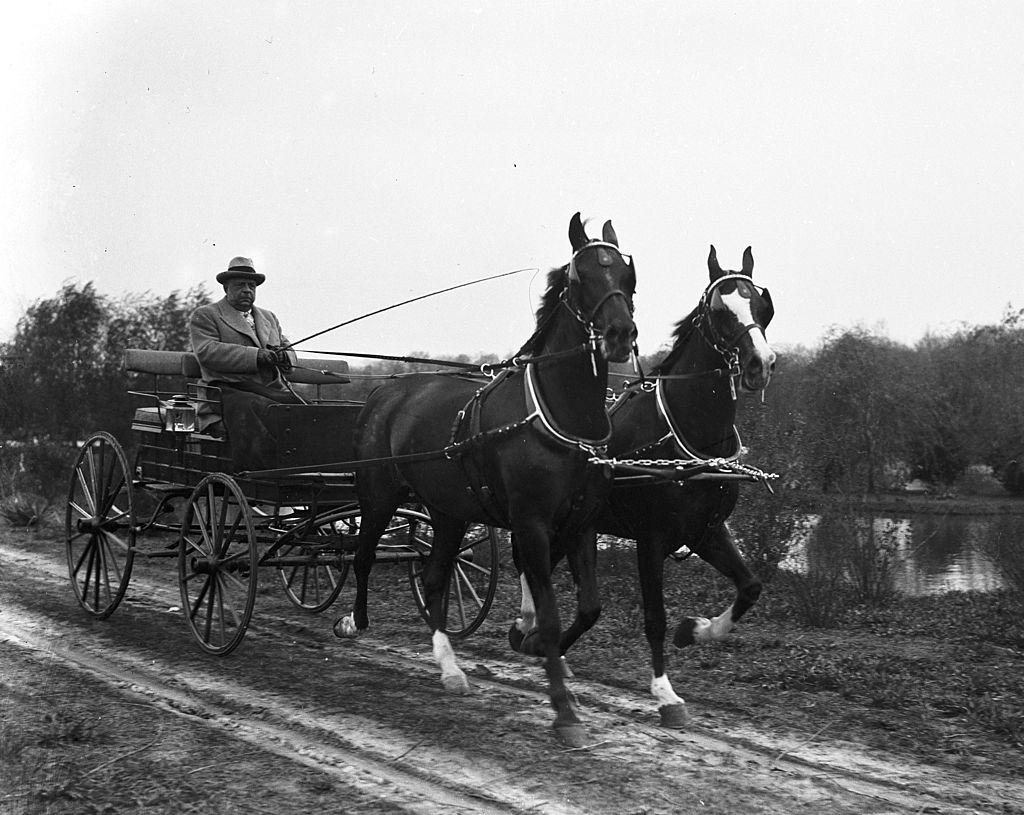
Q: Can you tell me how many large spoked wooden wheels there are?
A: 4